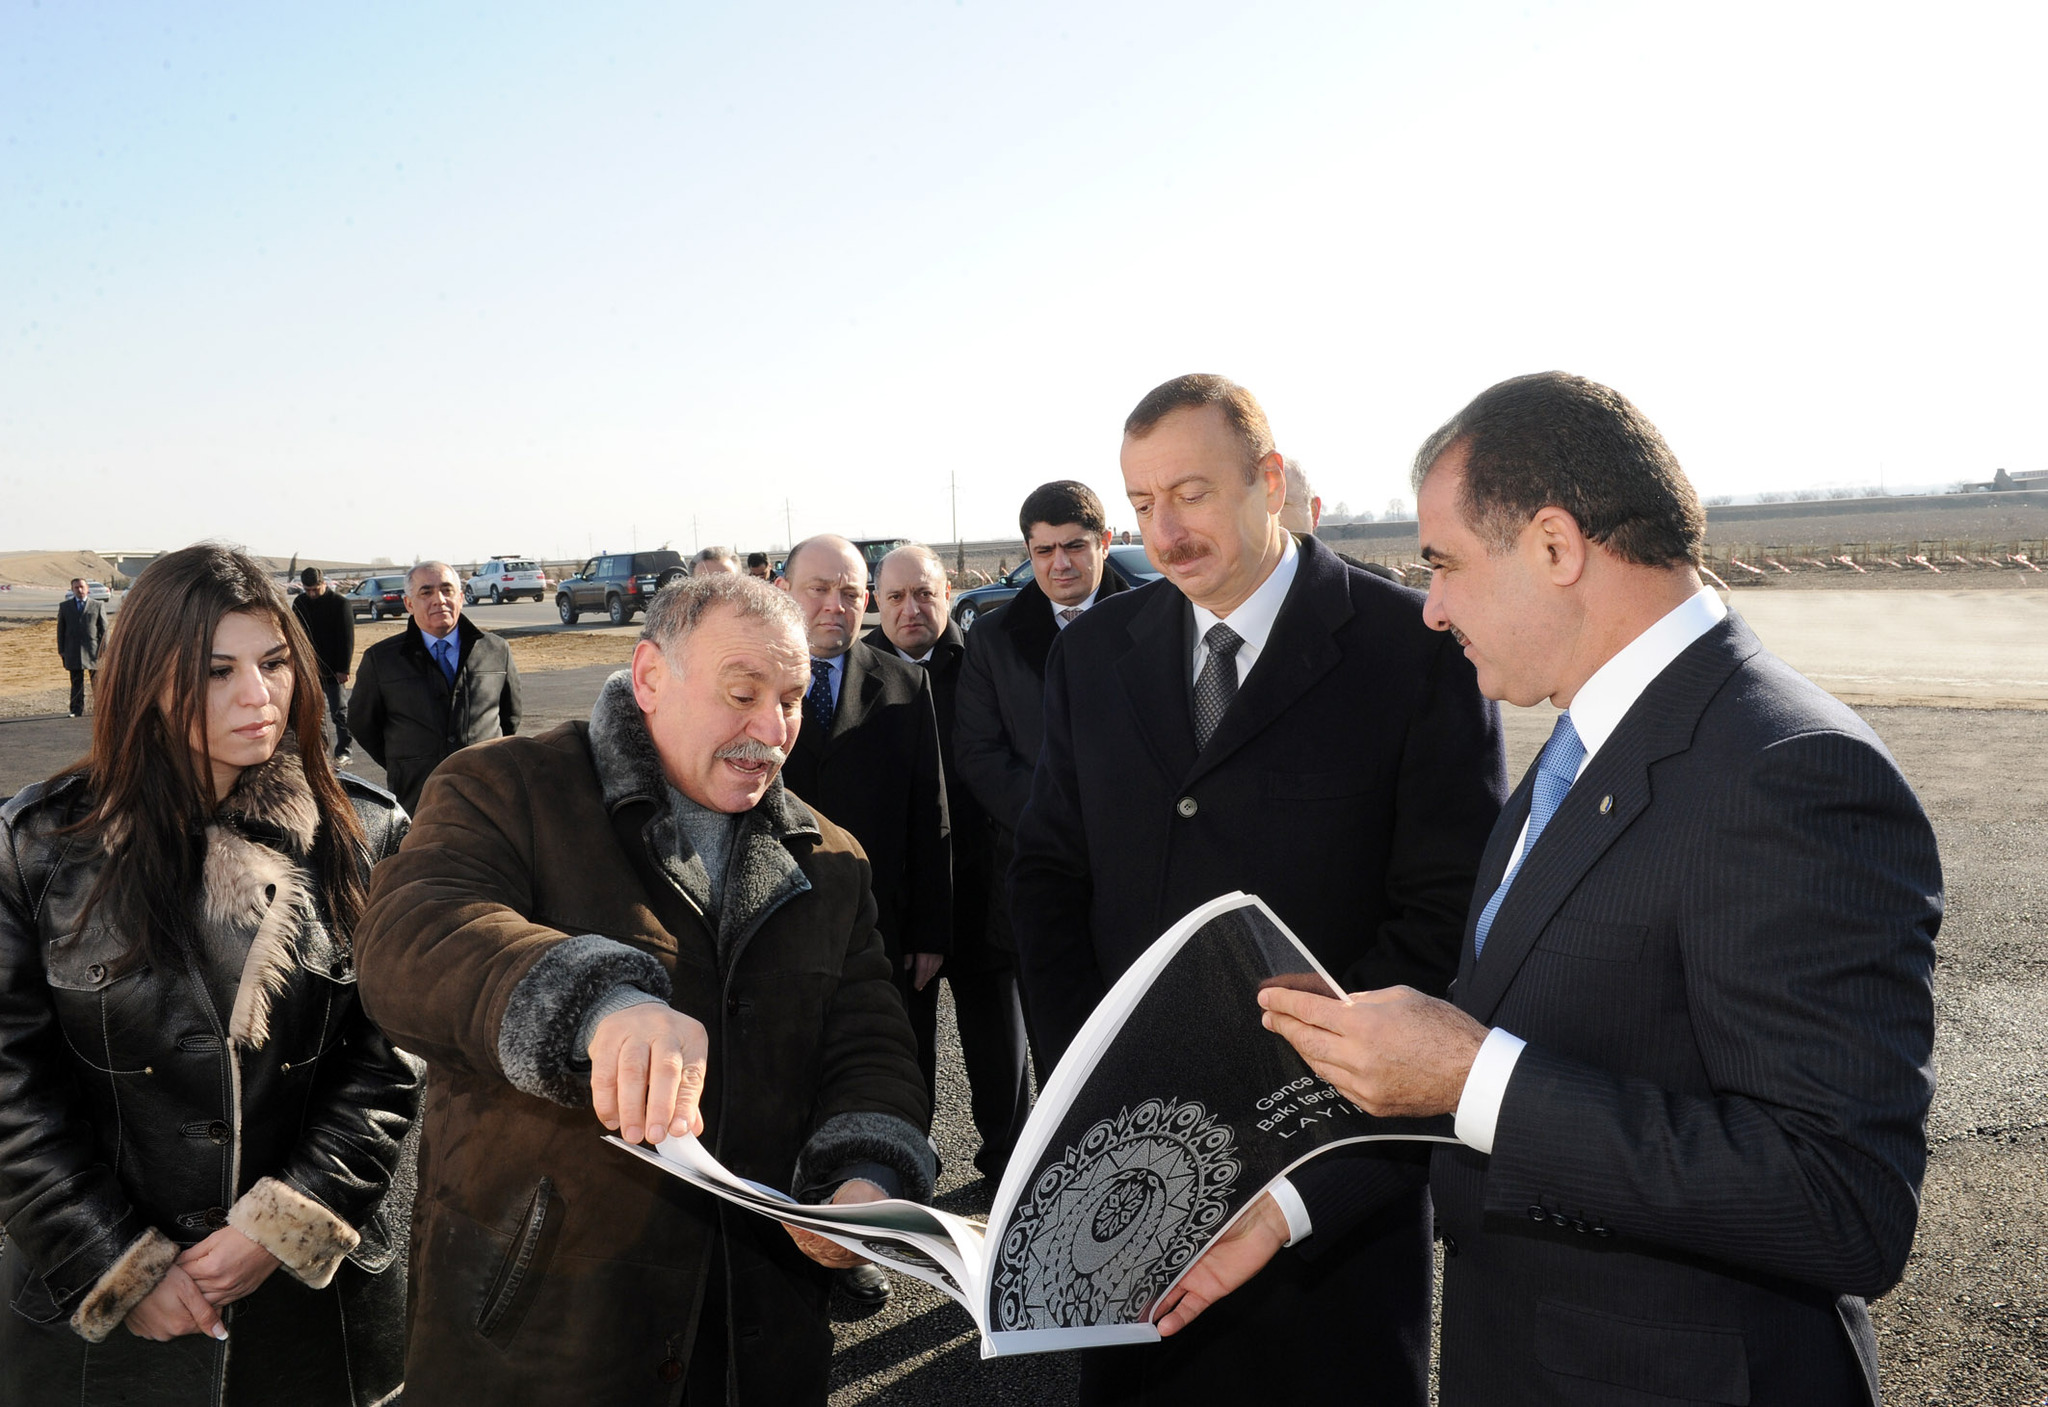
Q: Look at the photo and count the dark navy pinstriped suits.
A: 1